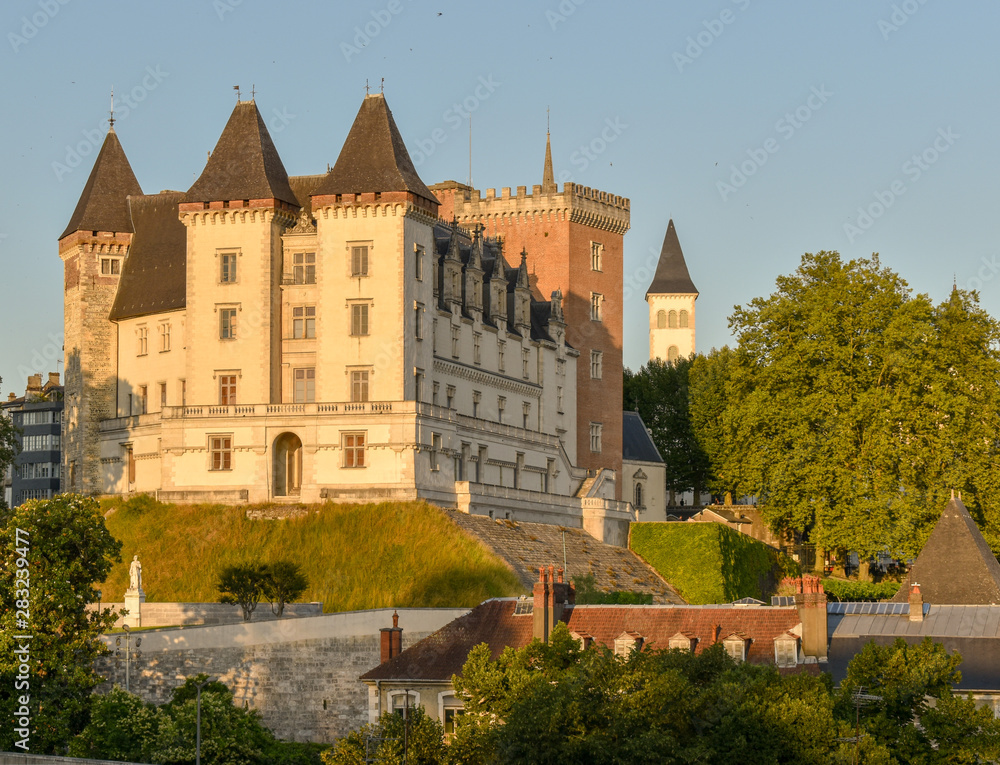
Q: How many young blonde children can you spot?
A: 0